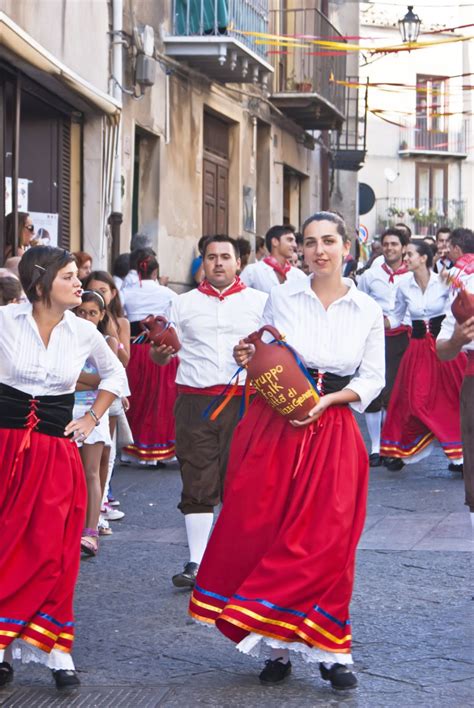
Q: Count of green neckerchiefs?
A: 0